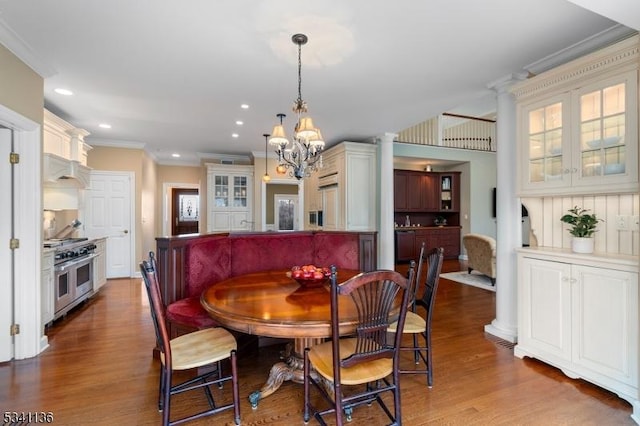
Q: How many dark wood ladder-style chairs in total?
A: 3